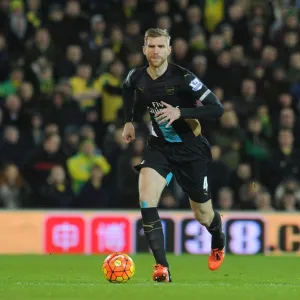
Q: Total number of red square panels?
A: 2